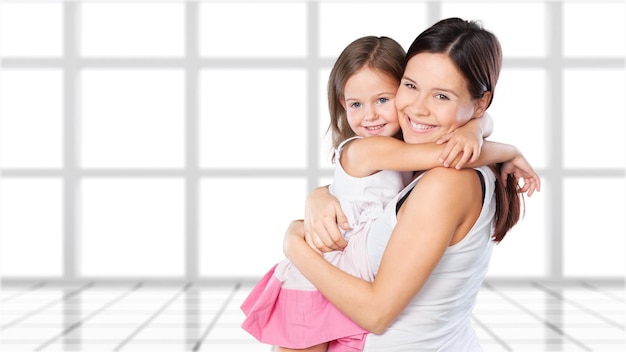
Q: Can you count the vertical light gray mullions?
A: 5